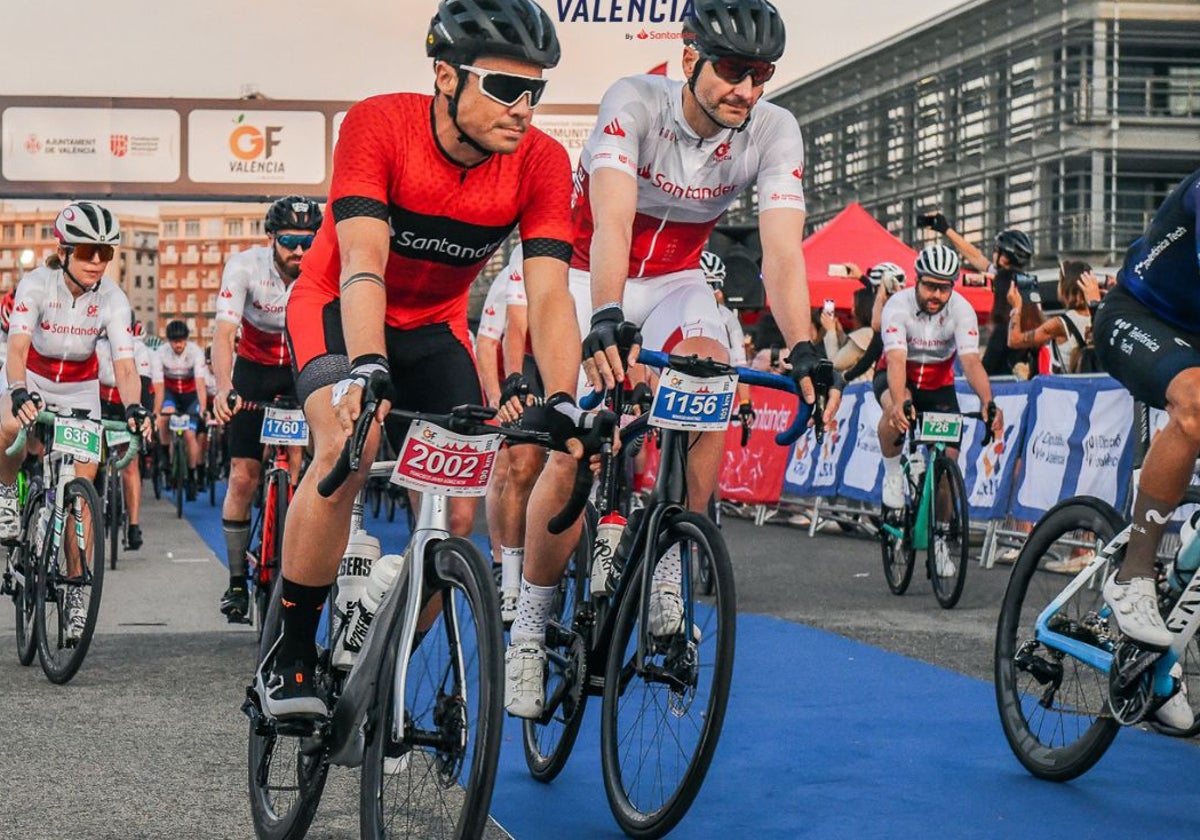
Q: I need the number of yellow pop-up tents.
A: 0